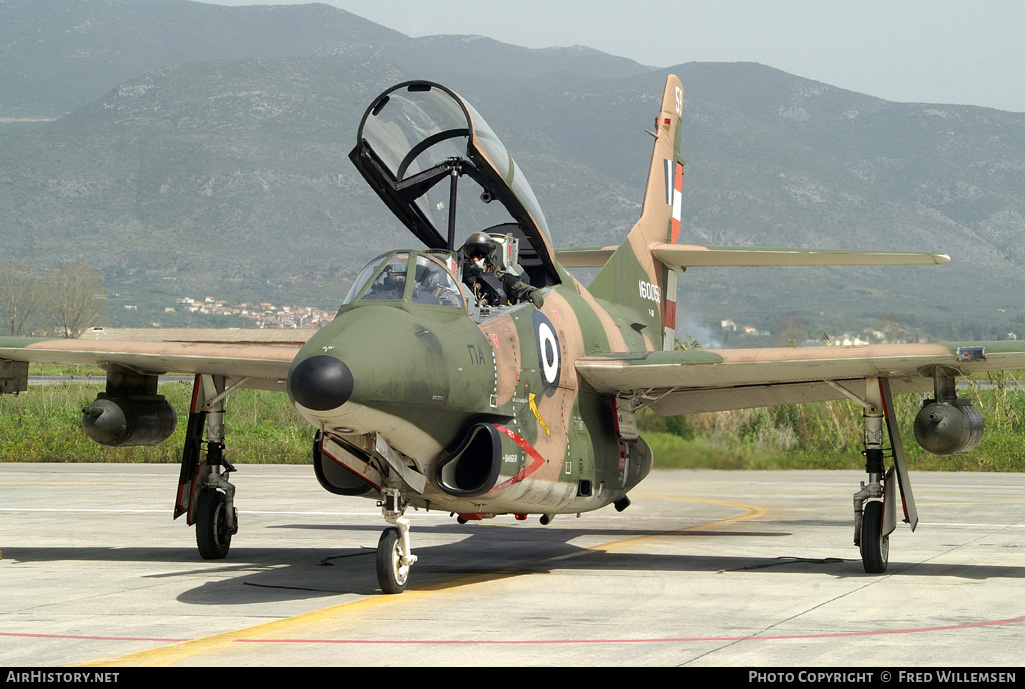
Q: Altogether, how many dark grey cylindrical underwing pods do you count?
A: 2